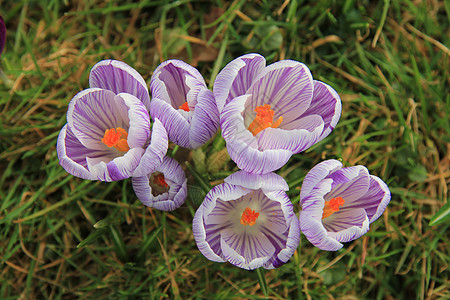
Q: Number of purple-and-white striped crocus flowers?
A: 6